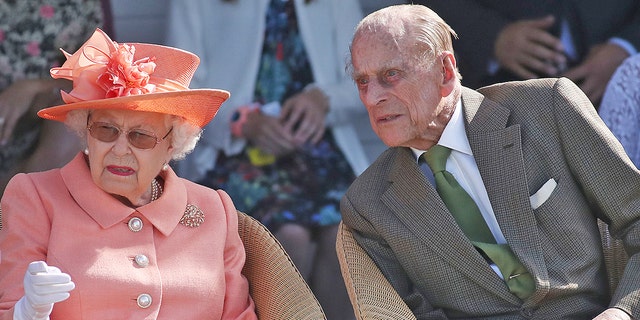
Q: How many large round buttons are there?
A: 3